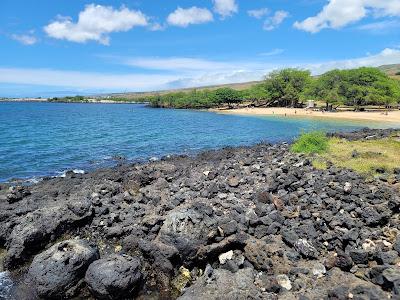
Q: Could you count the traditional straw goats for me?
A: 0